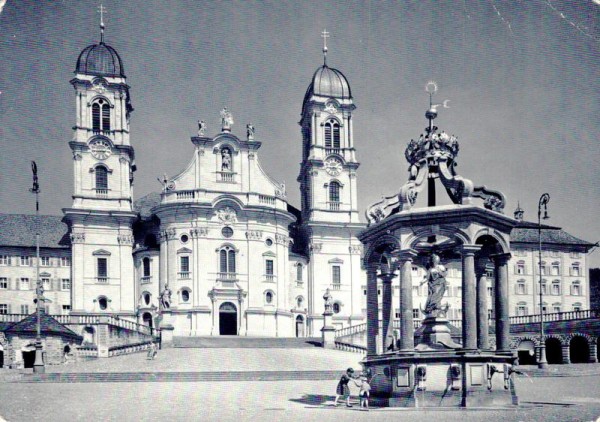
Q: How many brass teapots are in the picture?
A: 0